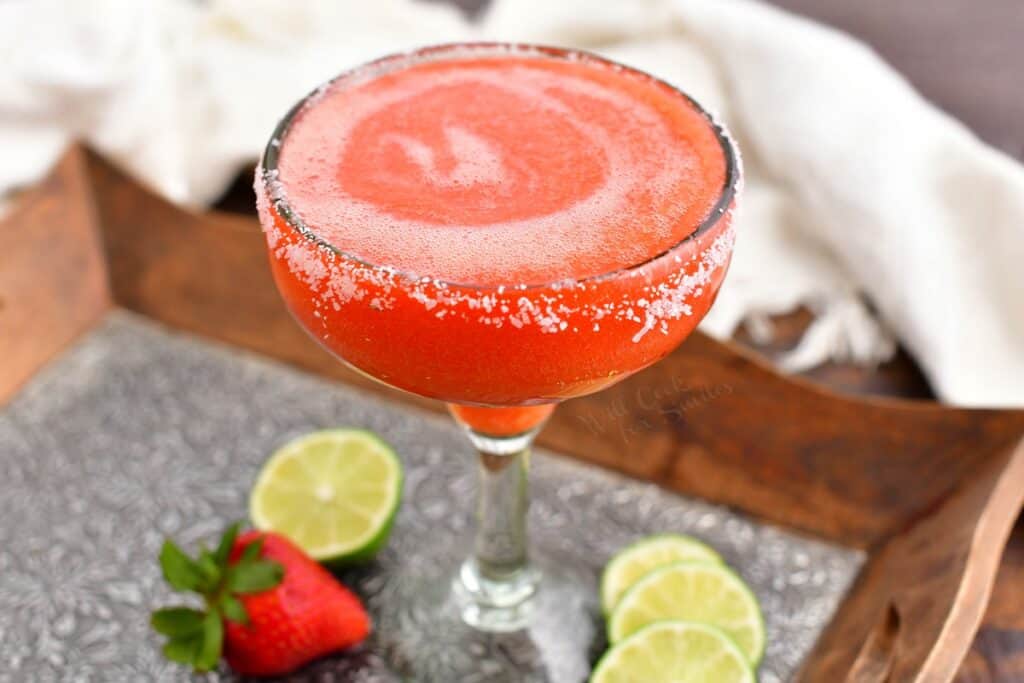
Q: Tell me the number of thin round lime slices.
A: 3